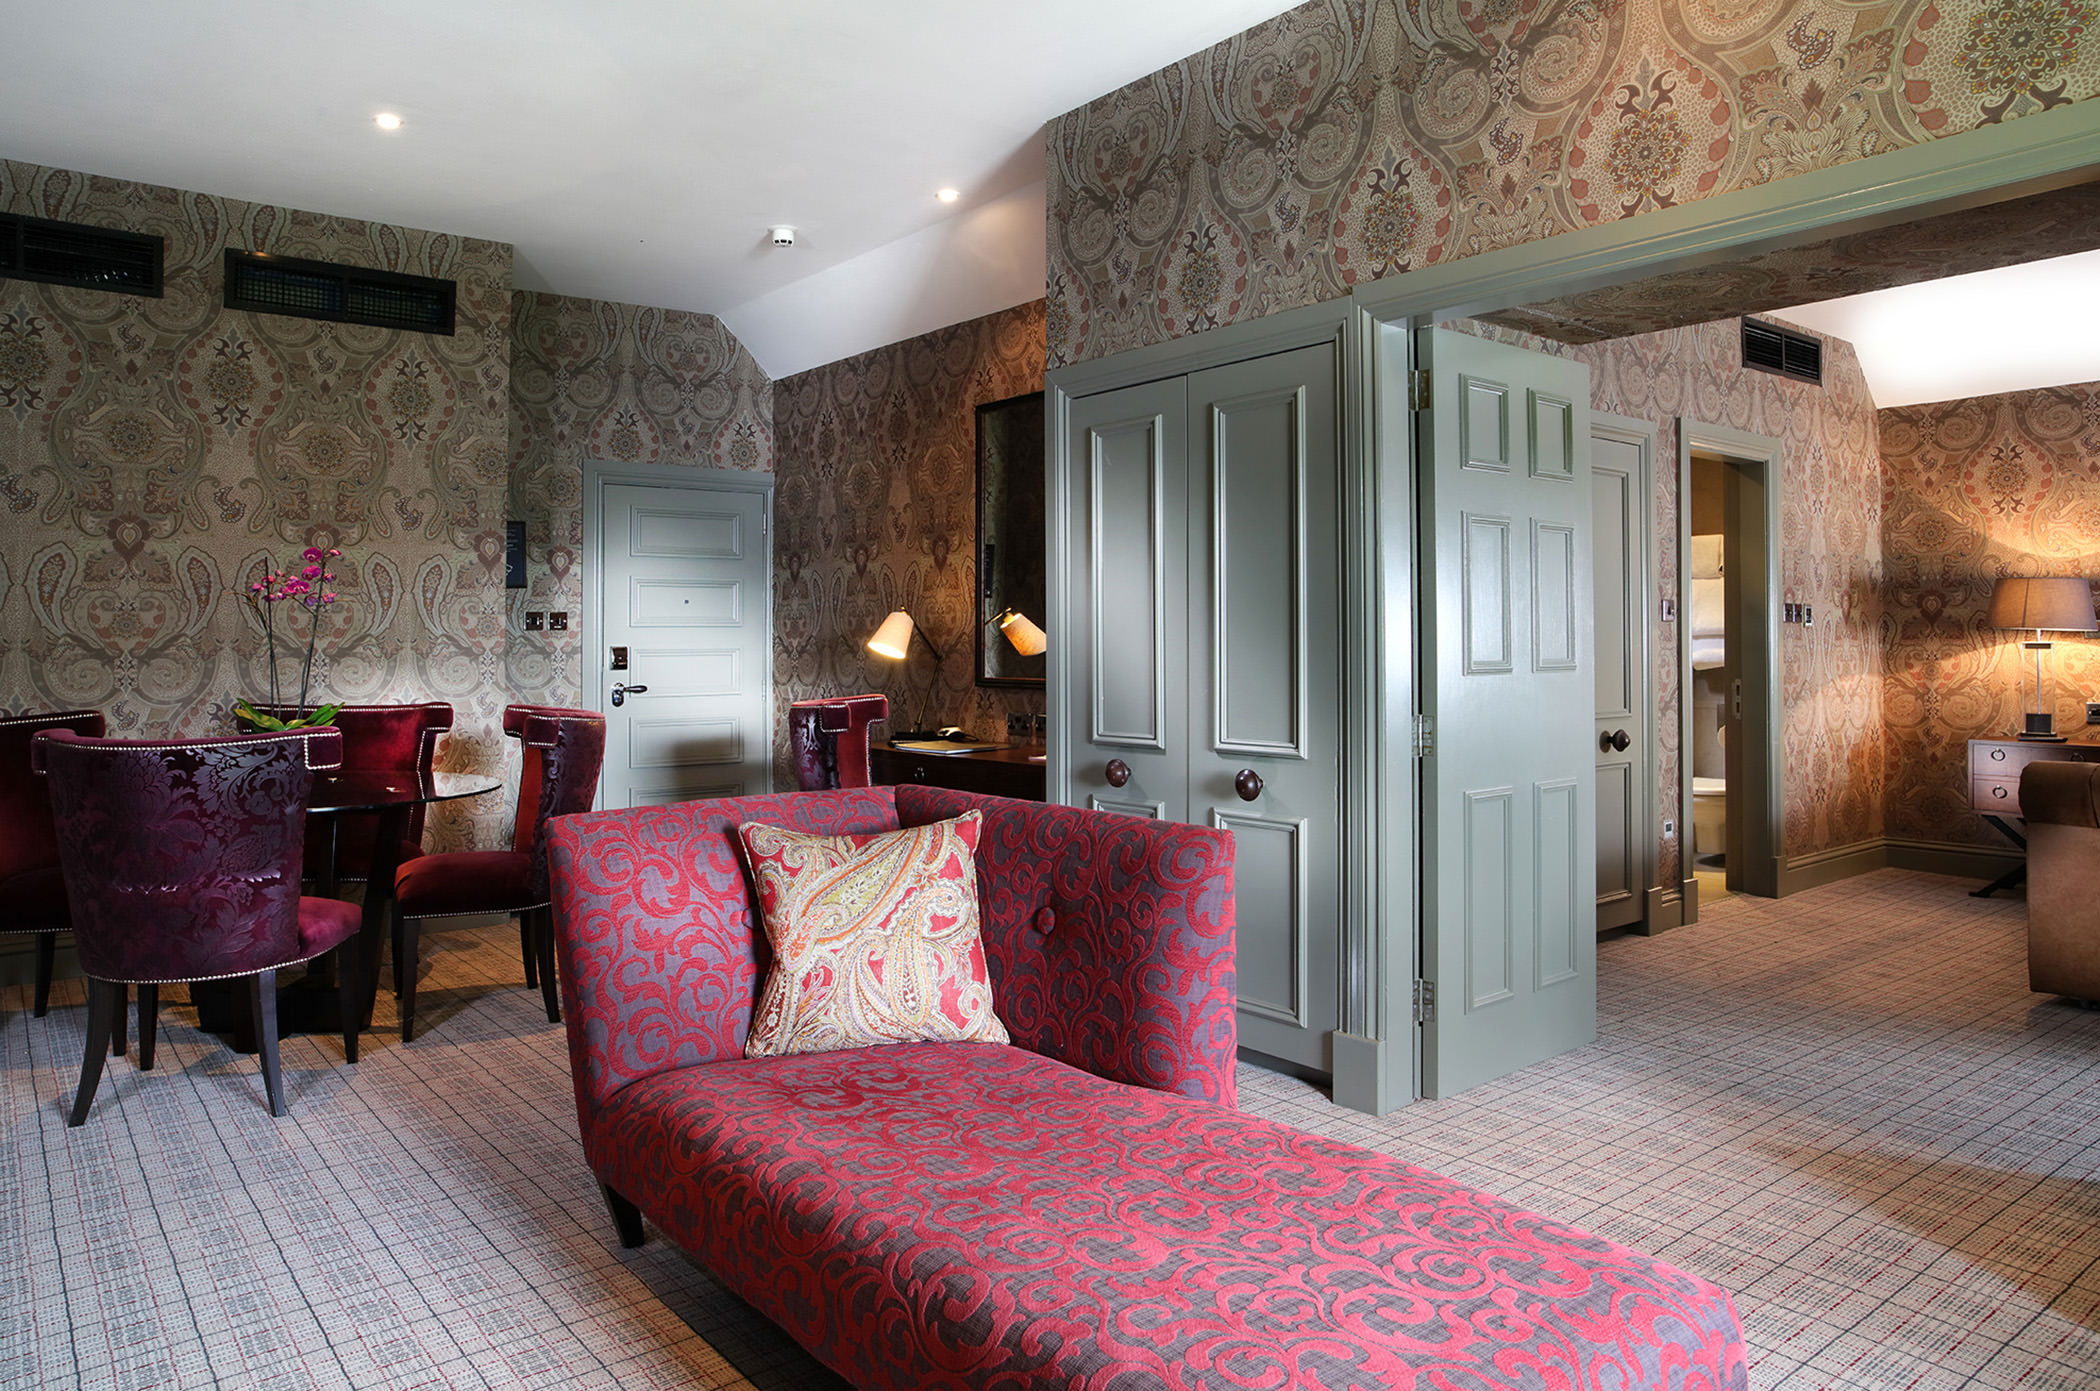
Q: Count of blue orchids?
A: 0